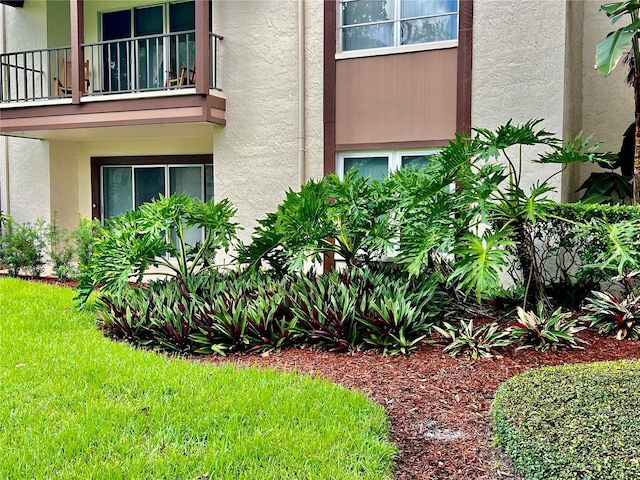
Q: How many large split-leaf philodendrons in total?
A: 3